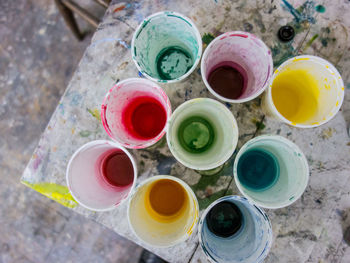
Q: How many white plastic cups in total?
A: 9